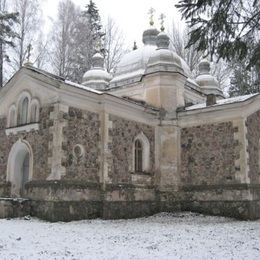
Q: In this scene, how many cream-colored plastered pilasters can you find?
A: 4